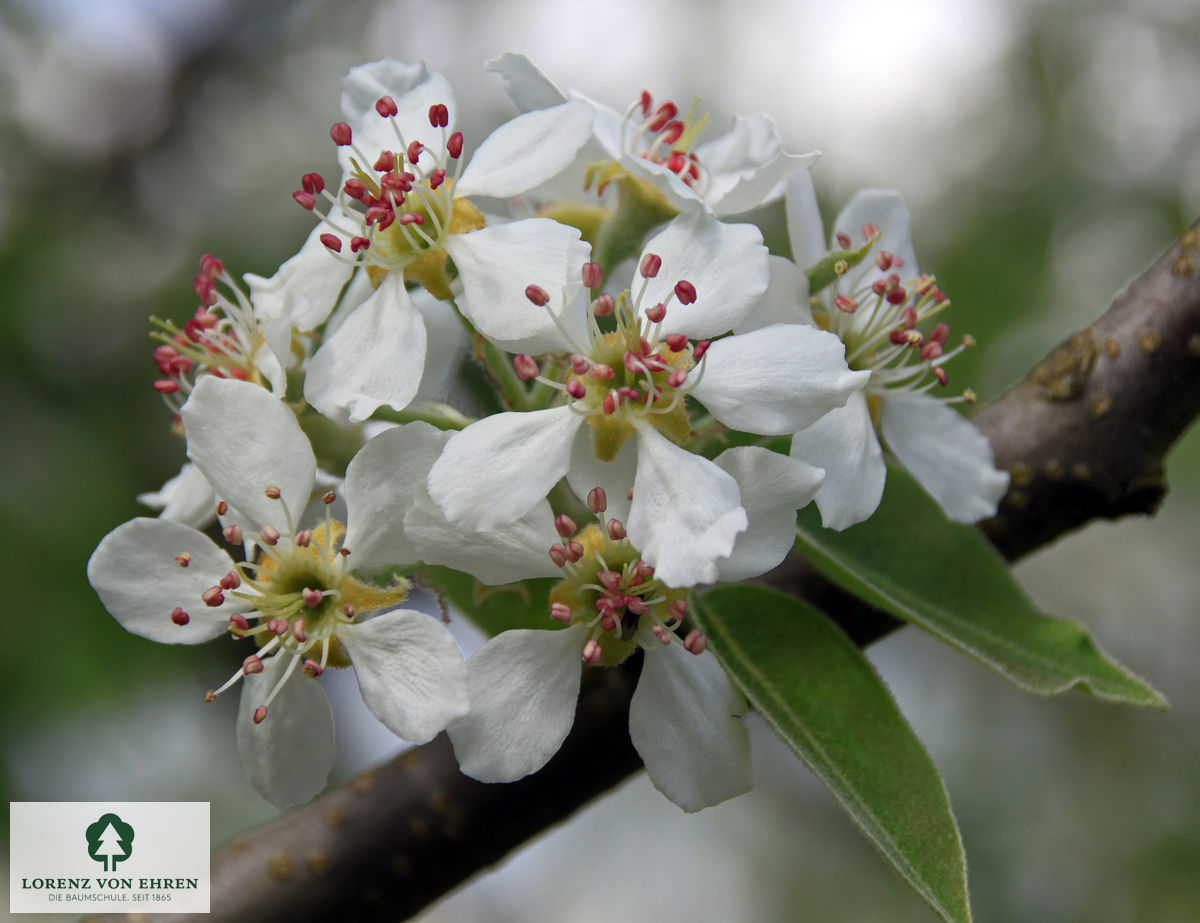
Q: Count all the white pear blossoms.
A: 7